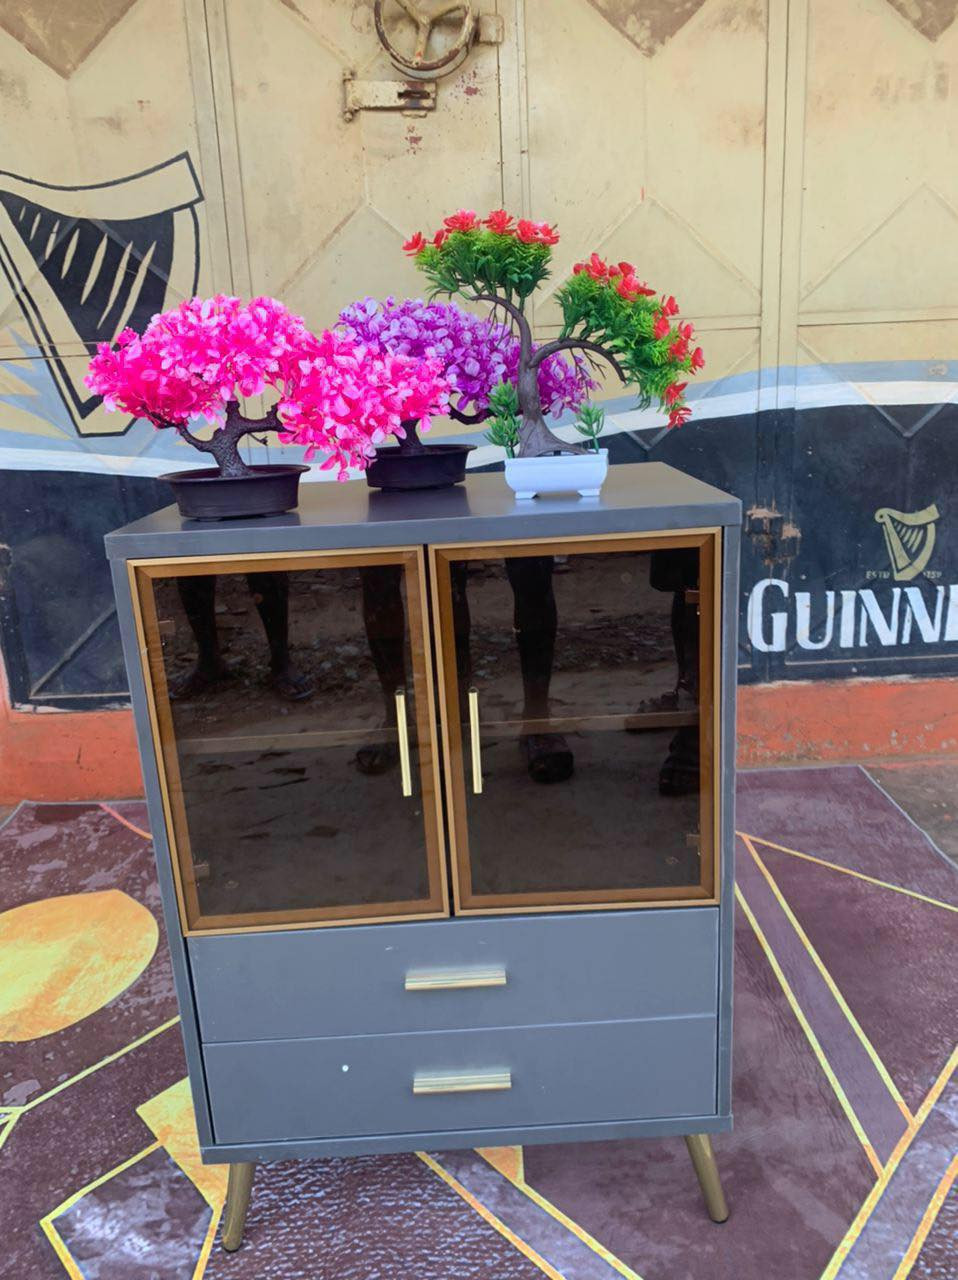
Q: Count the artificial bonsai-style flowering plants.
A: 3